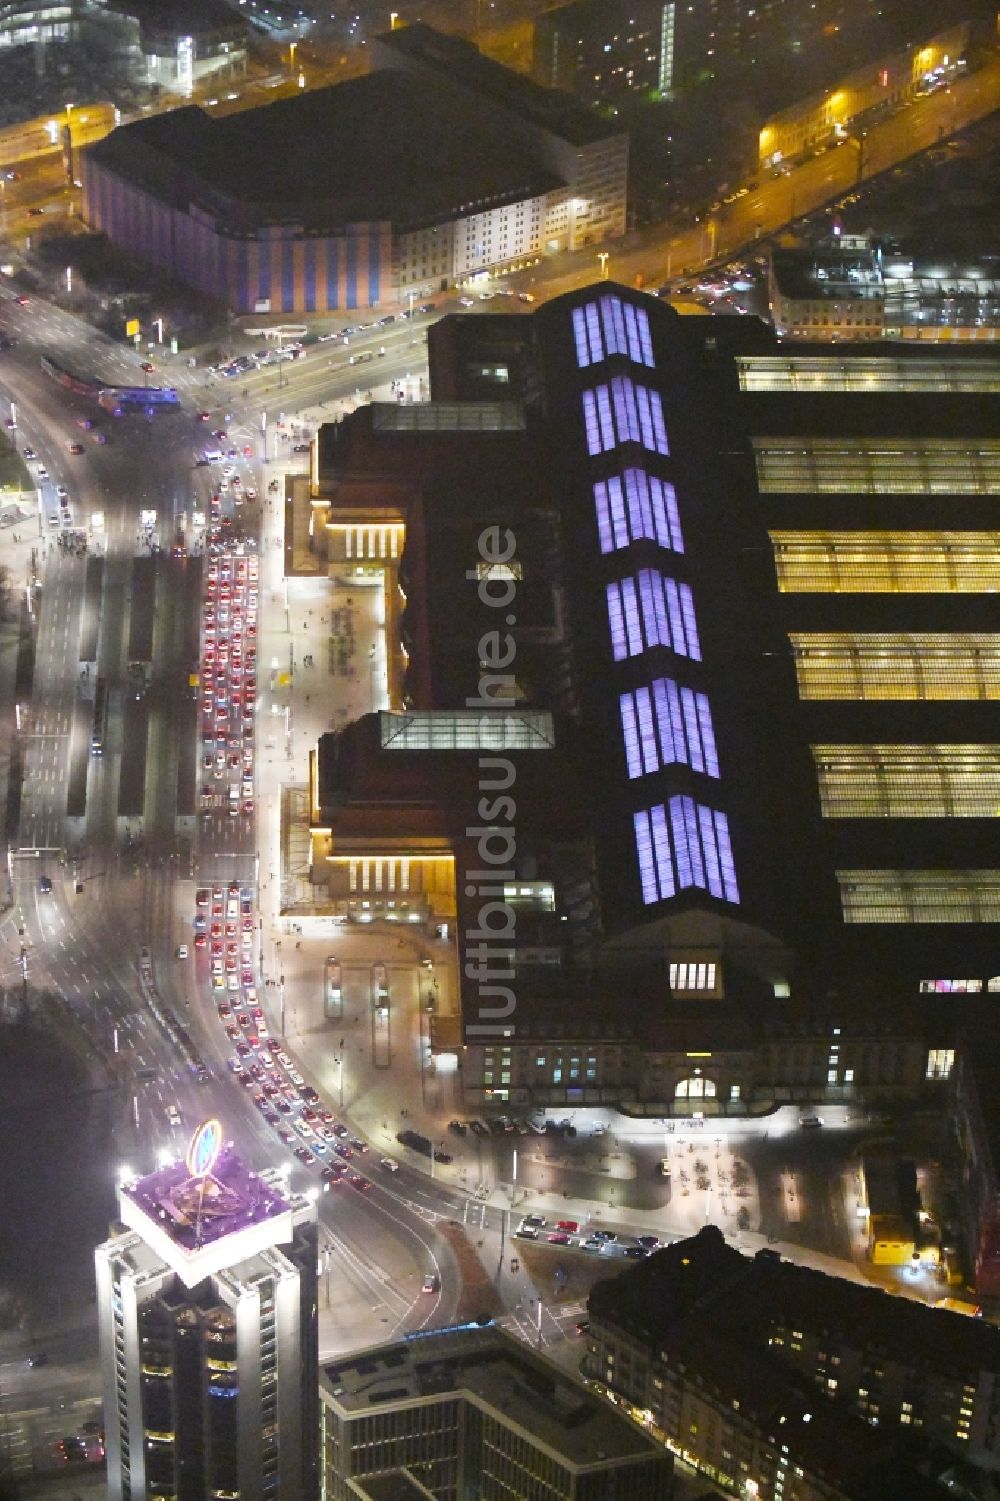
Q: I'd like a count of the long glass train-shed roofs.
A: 6